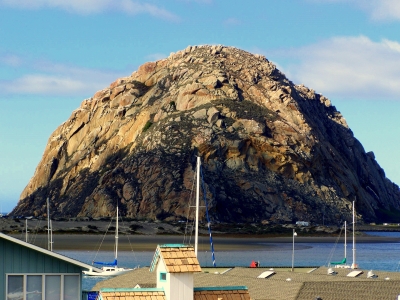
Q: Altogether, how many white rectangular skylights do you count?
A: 2